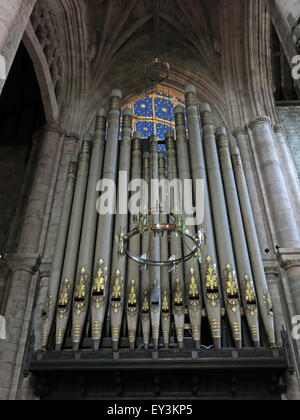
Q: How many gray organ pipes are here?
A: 15